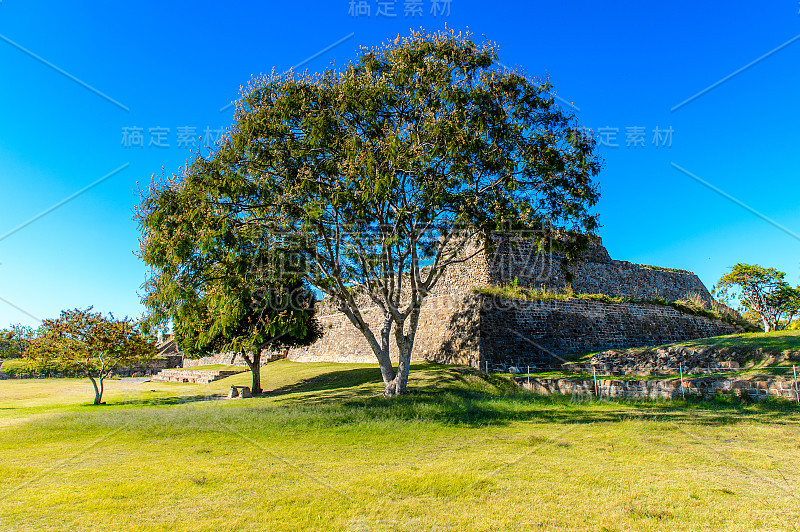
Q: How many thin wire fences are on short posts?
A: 1